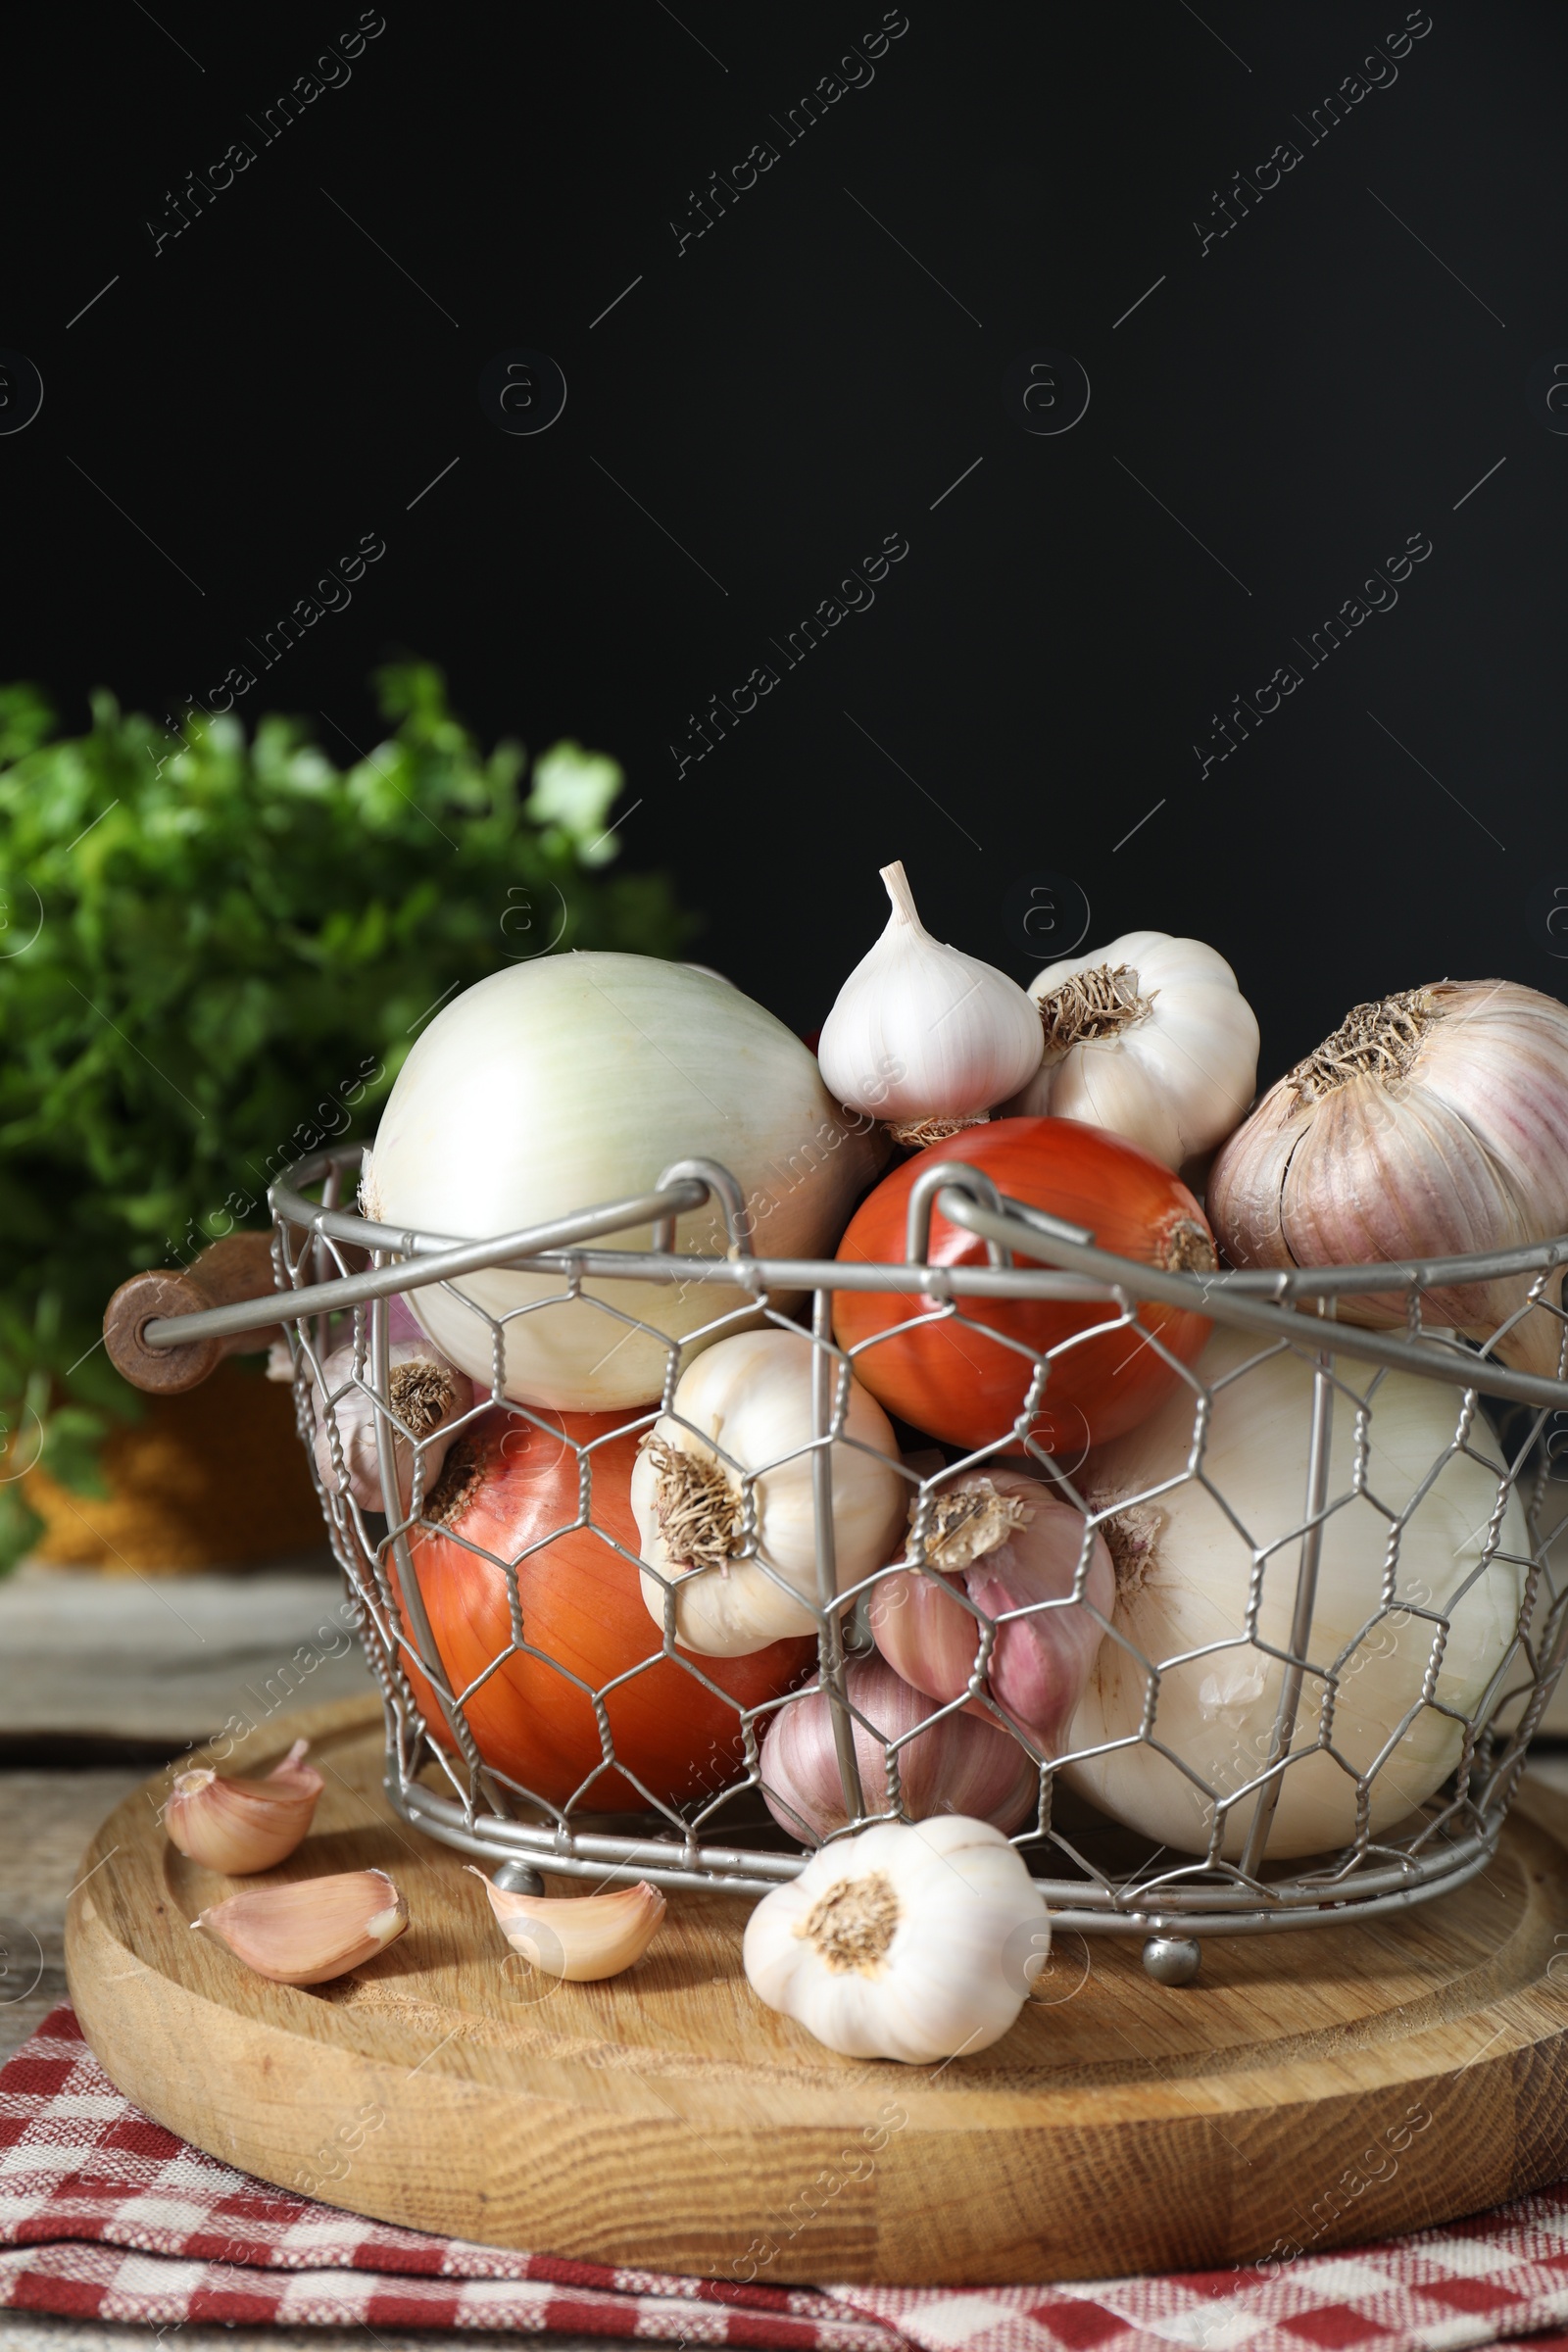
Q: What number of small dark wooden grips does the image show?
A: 1